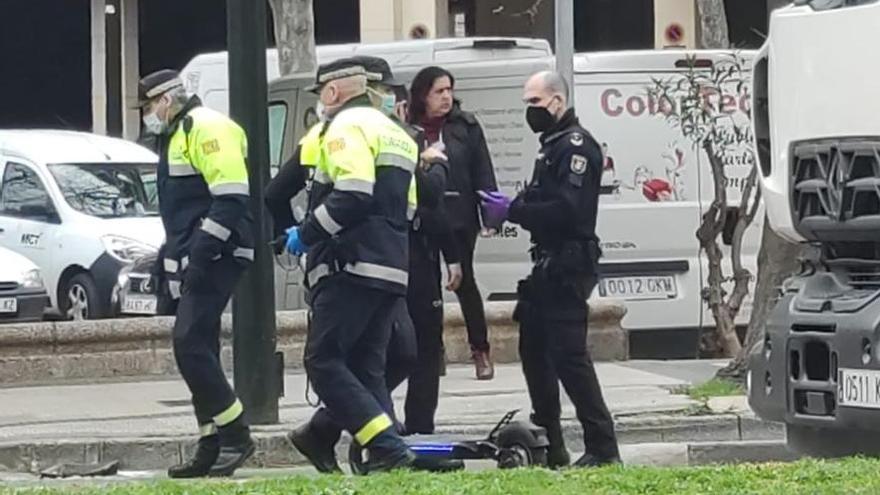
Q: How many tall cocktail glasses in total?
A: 0